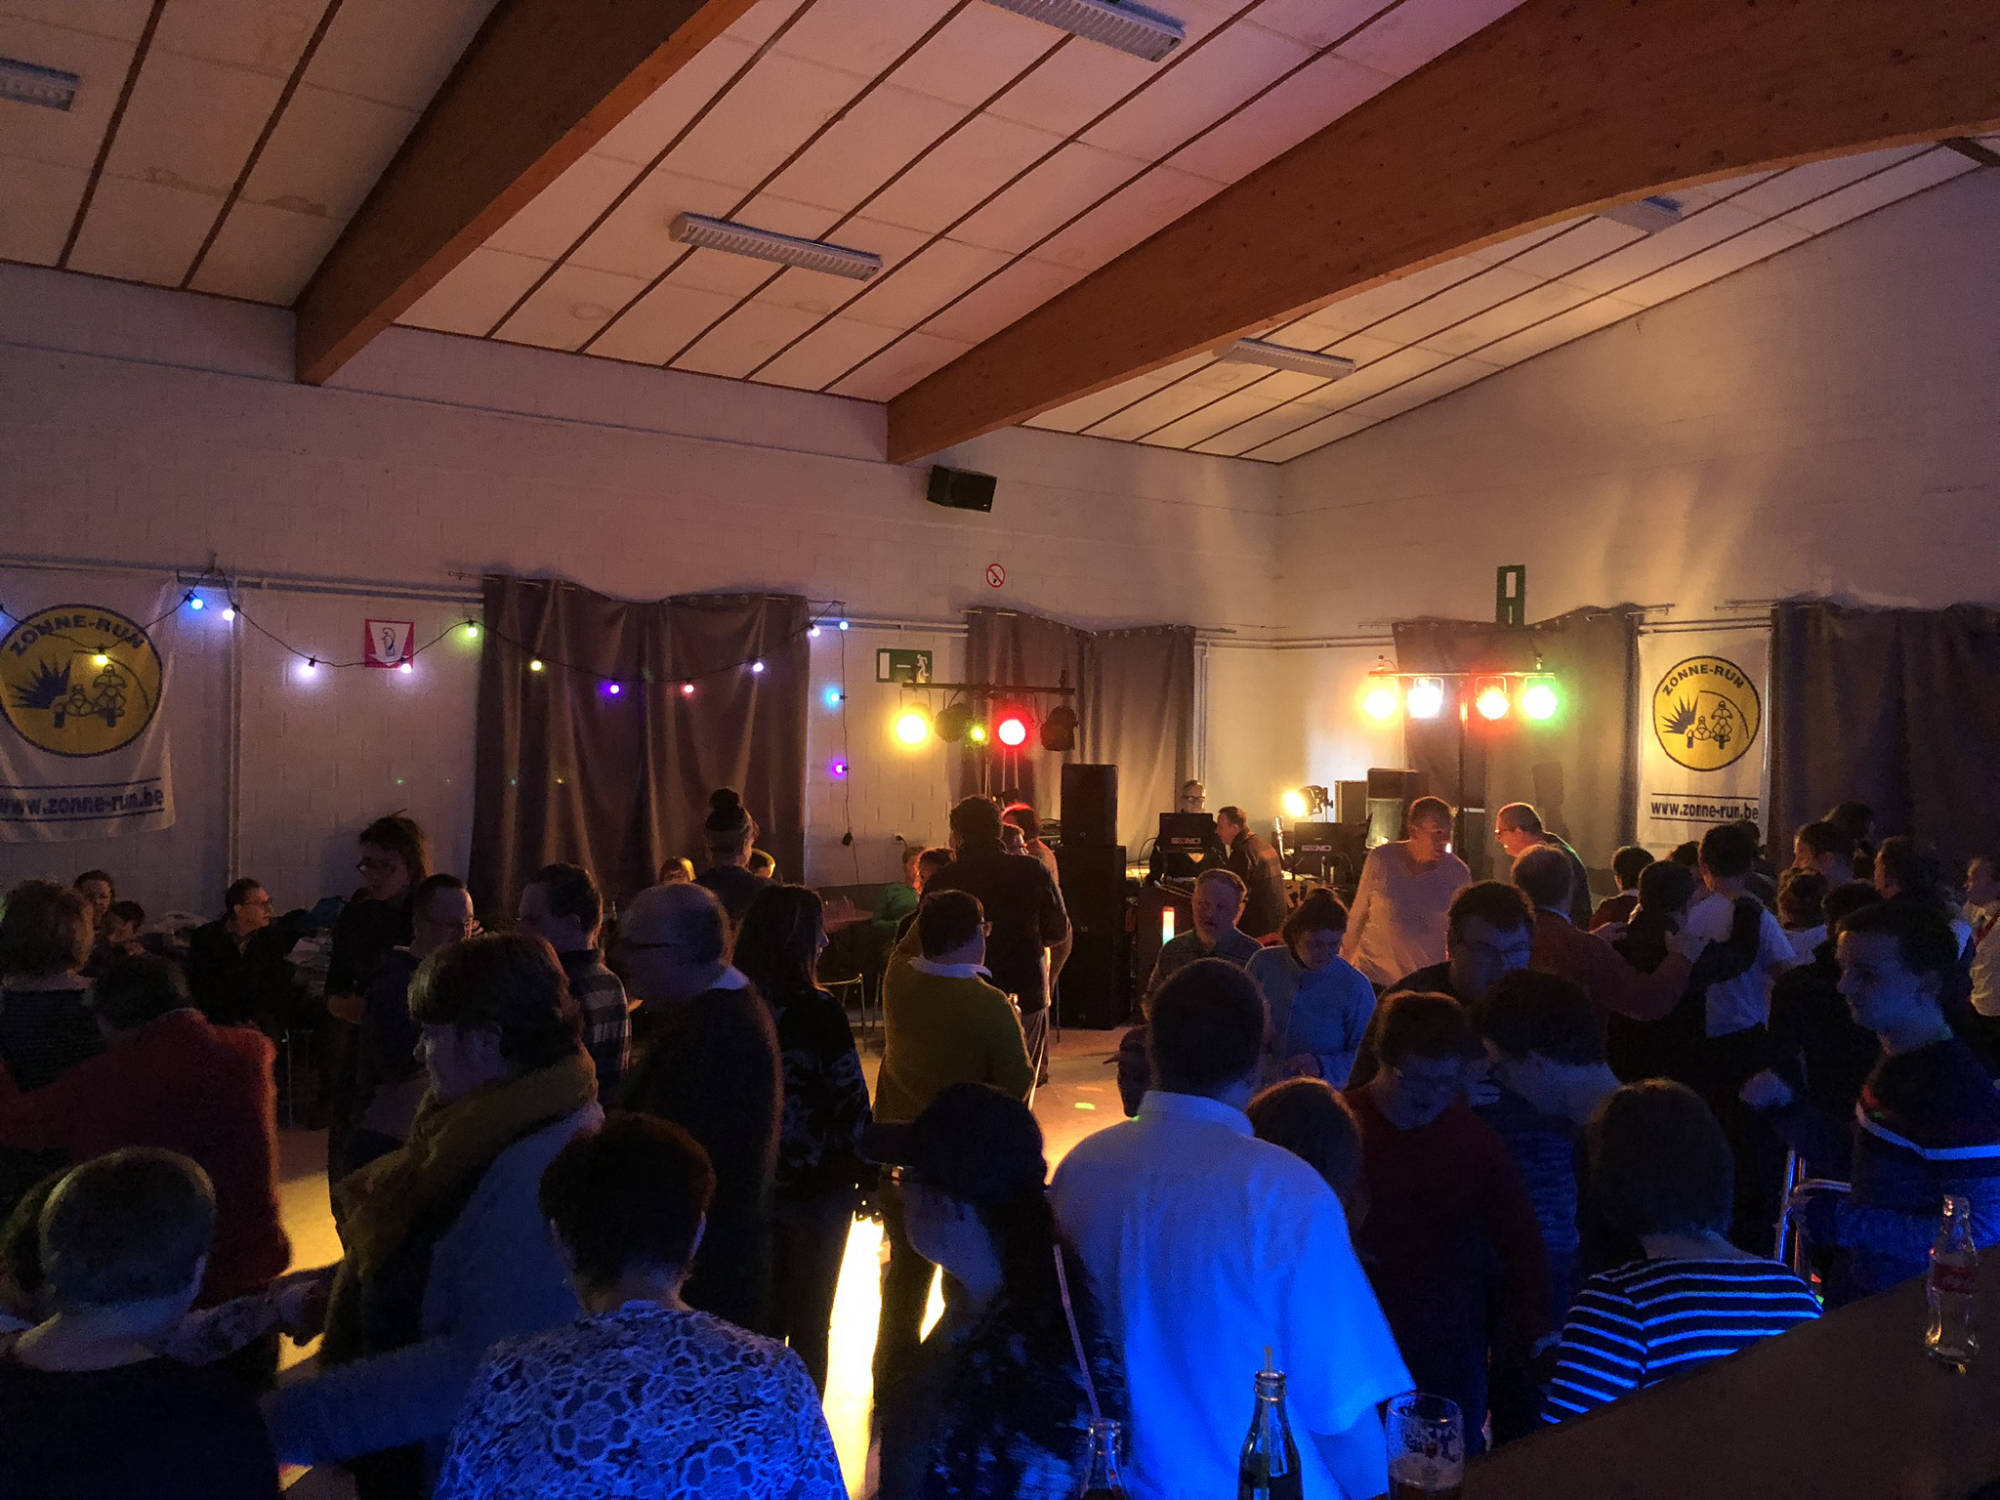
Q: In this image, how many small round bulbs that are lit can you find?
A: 14